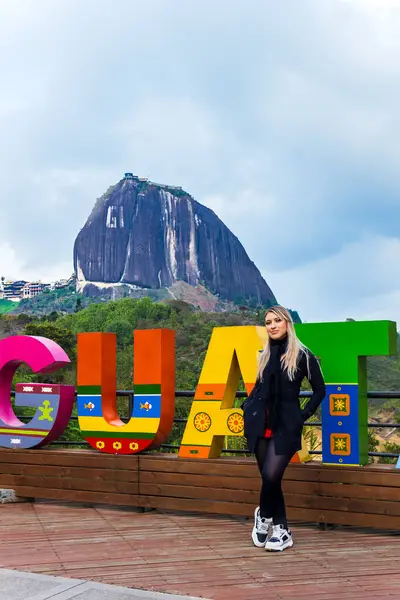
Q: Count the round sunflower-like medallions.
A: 2